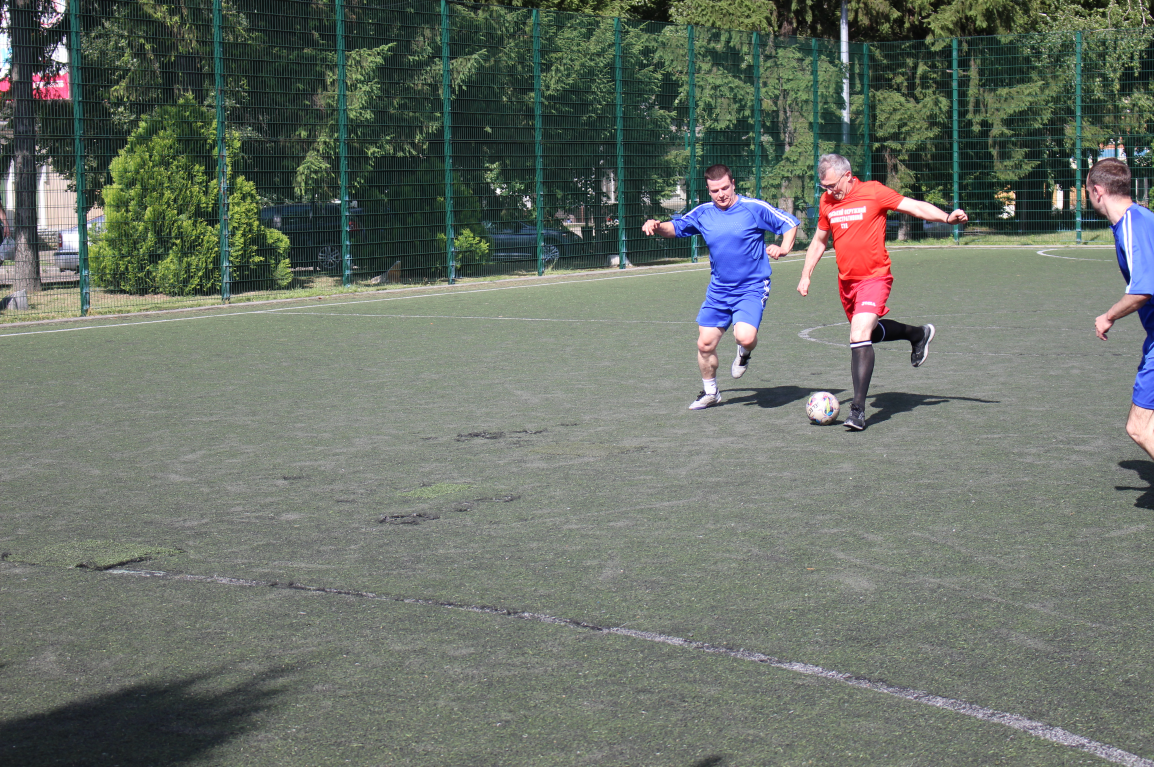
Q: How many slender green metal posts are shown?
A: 12